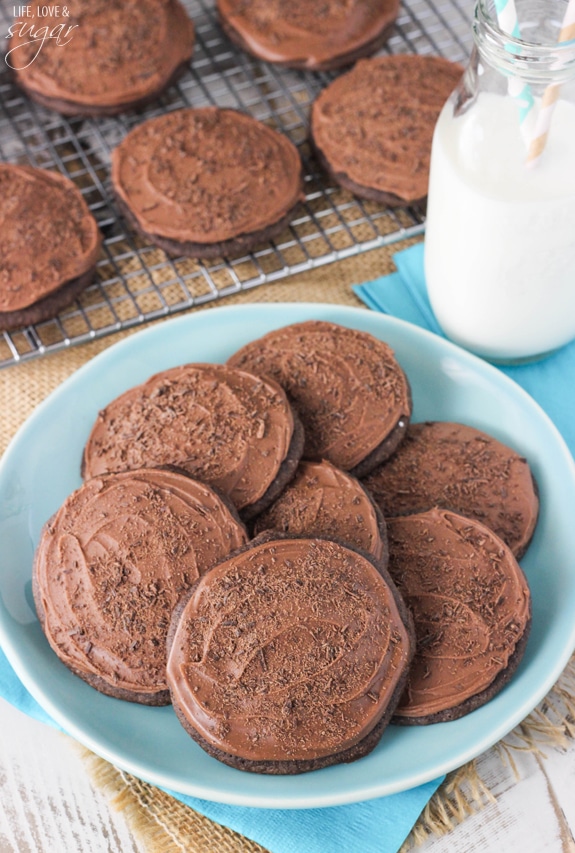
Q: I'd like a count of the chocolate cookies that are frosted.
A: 12